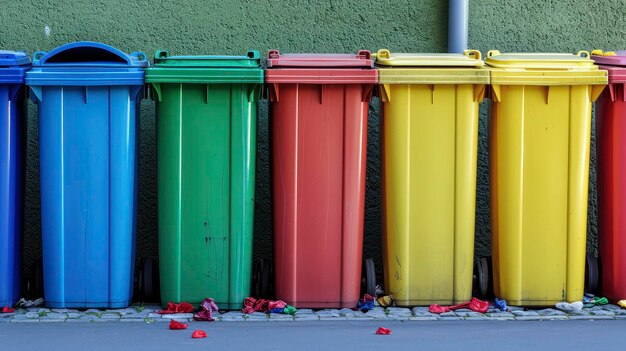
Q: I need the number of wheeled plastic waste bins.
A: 7